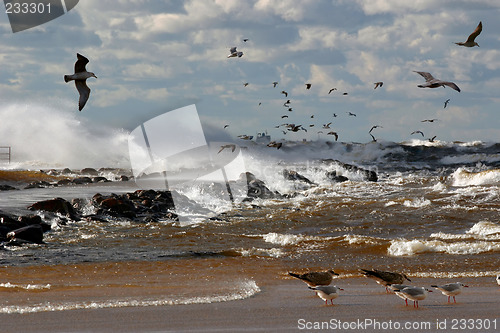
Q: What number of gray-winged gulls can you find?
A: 4